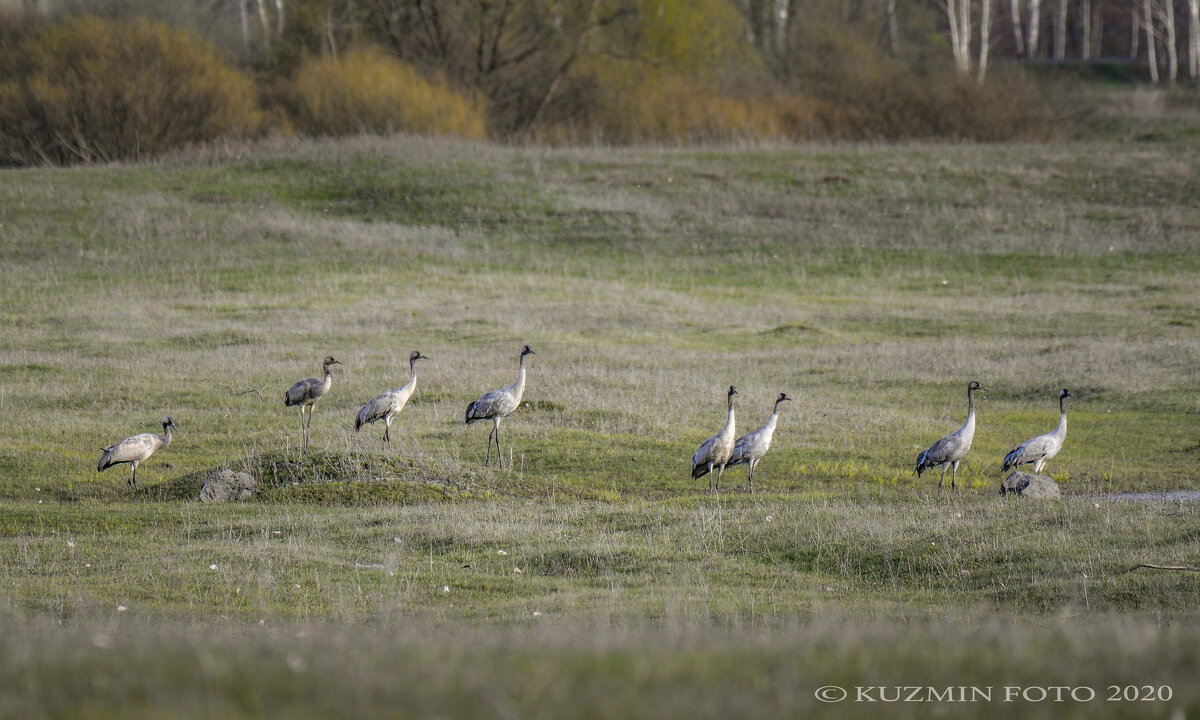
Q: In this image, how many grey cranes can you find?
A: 8